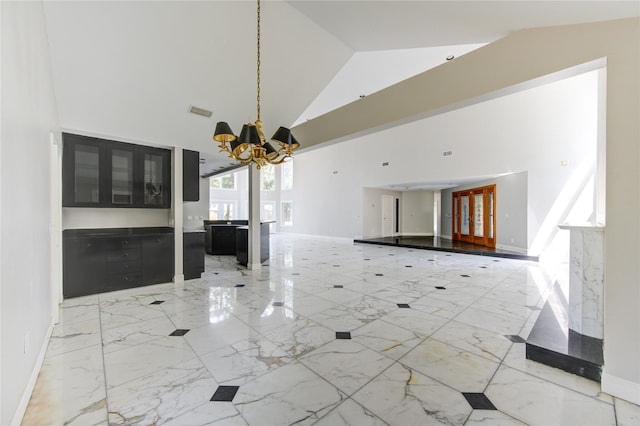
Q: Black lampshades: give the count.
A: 6